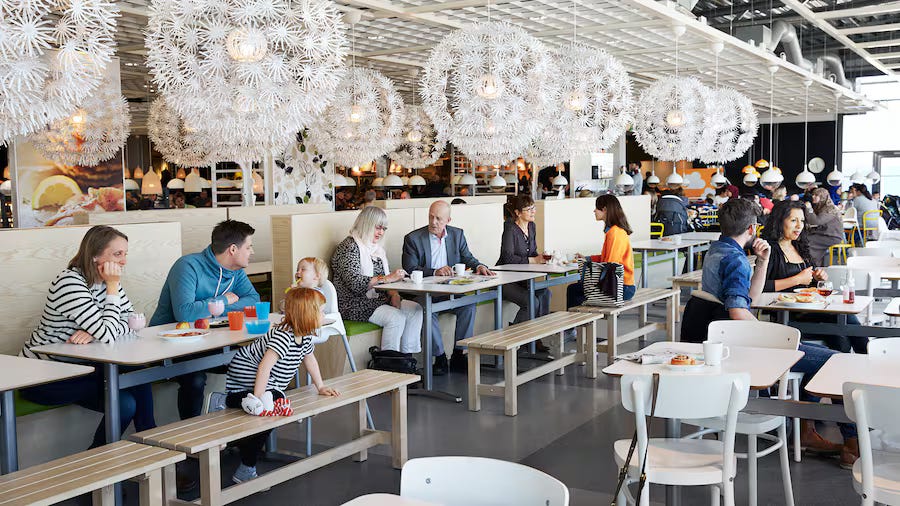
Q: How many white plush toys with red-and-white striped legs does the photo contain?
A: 1